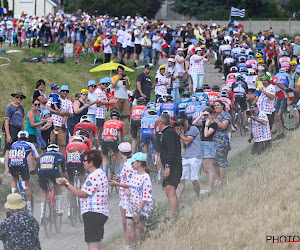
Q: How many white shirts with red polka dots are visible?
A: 11